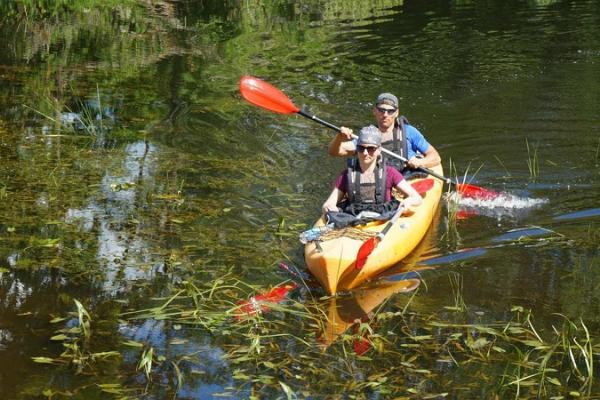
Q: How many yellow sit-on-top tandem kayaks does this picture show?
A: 1